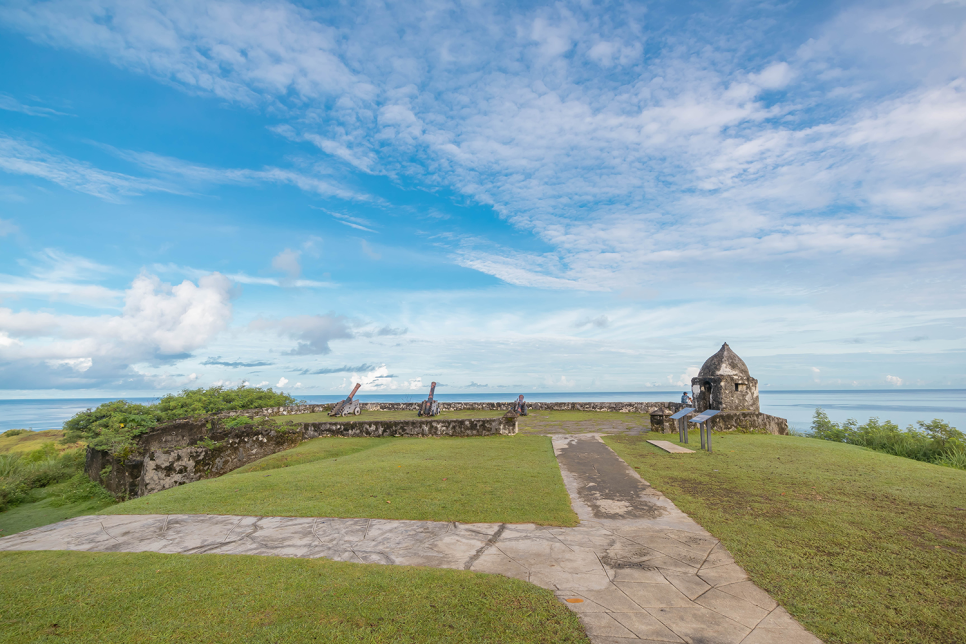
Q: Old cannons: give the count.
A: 3